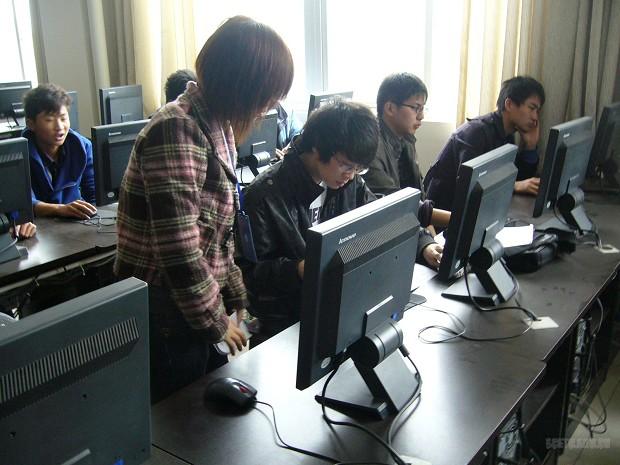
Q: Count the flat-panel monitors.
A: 12